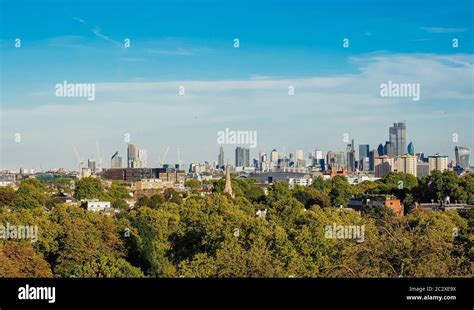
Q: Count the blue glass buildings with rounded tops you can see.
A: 2